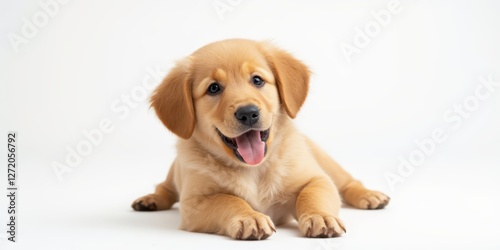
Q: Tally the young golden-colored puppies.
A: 1